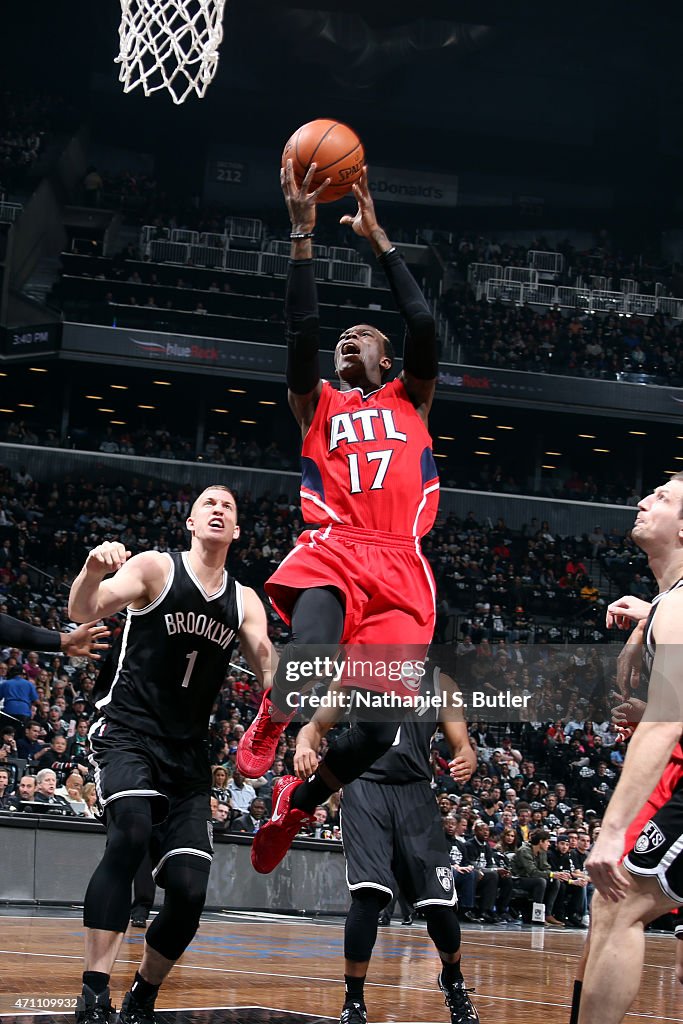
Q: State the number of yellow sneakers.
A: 0